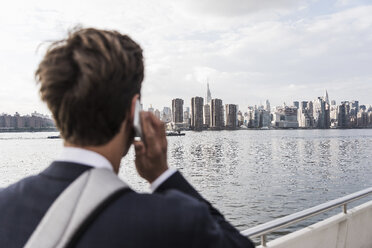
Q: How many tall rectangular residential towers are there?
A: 4